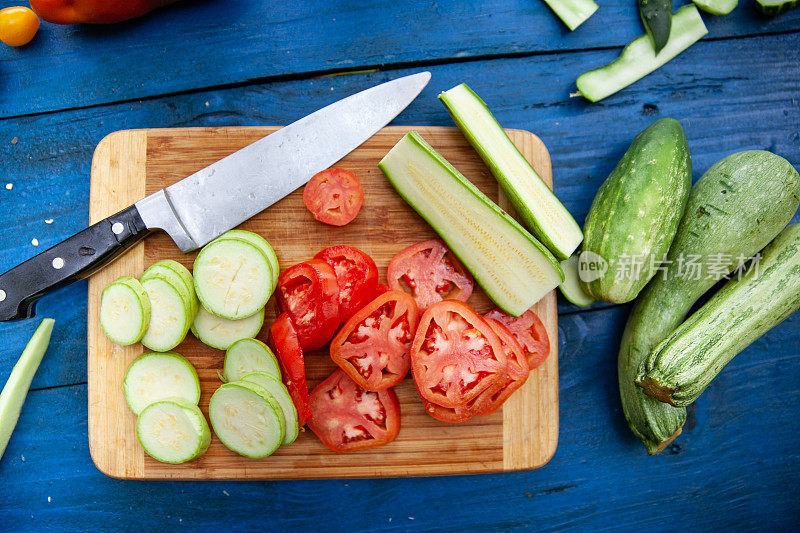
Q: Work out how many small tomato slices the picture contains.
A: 1